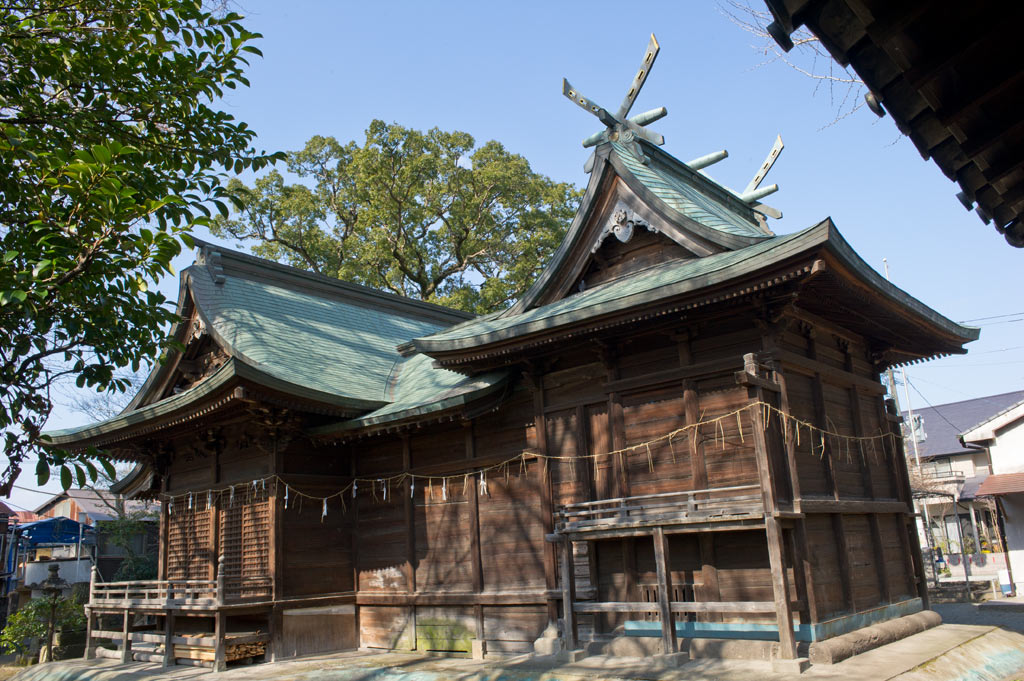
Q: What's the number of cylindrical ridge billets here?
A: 3